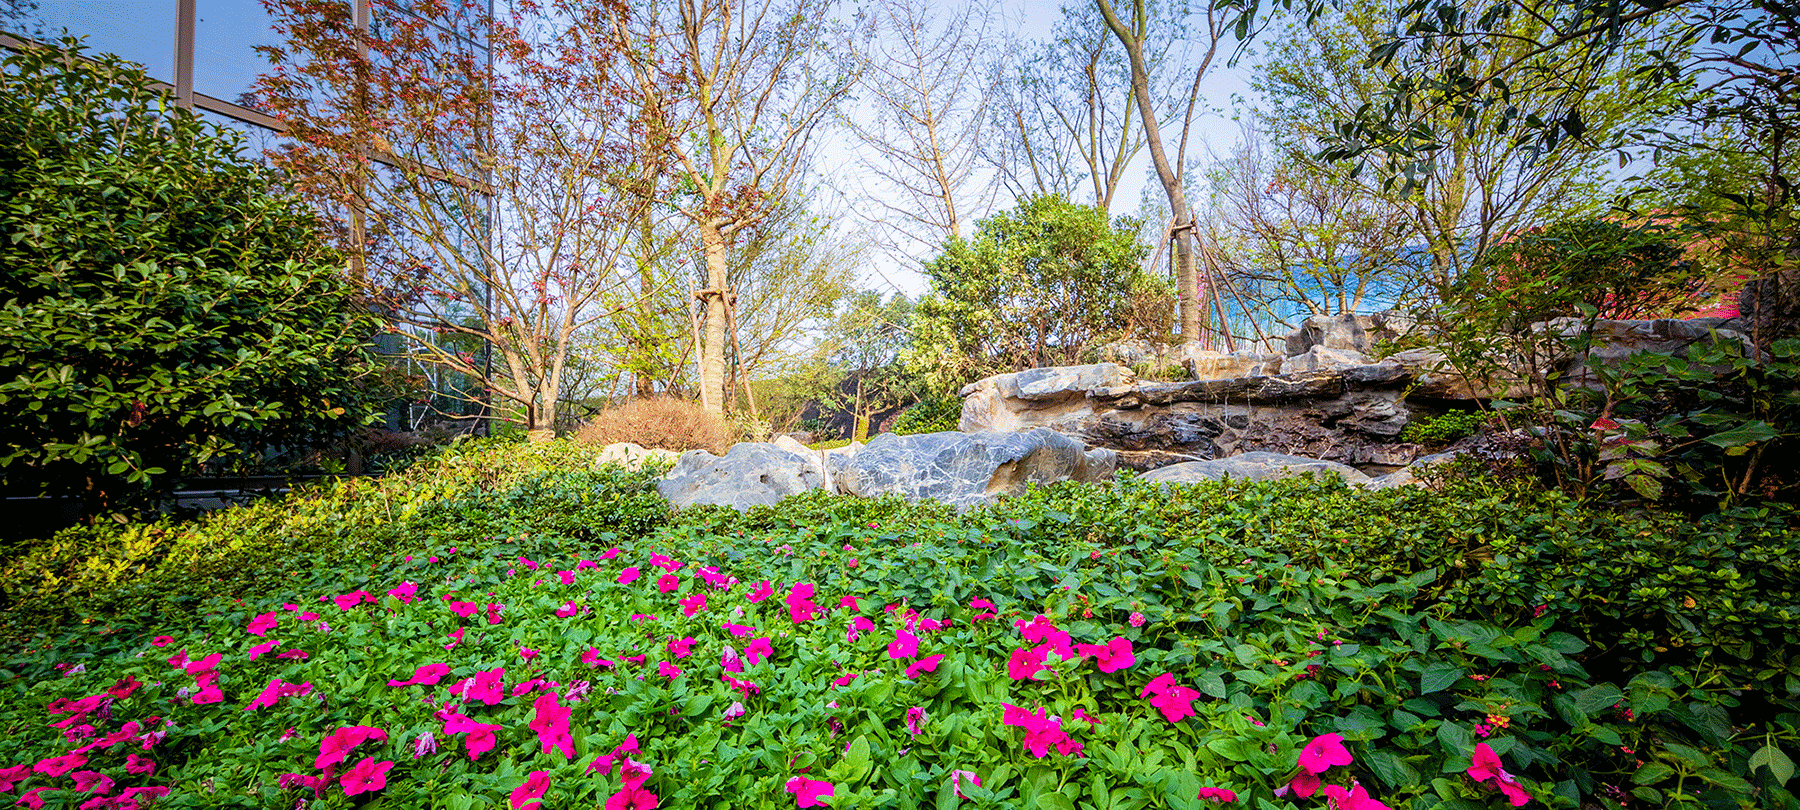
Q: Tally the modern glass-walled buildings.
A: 1